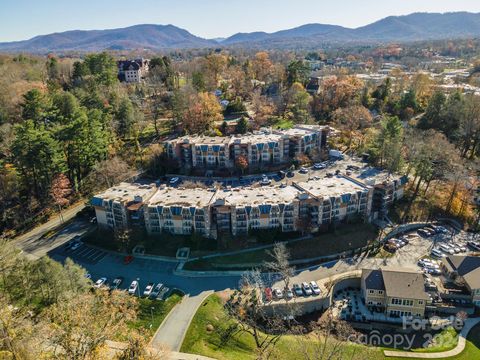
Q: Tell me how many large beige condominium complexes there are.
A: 2